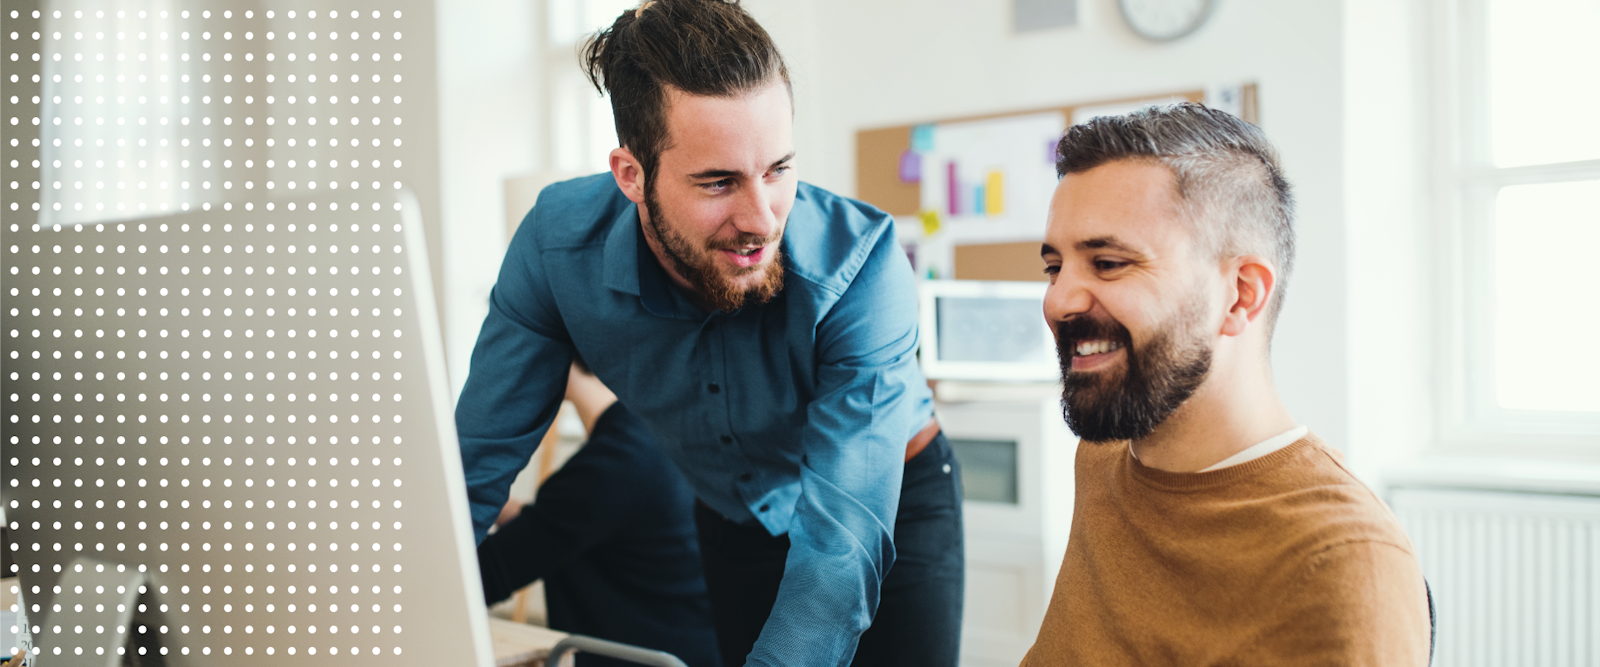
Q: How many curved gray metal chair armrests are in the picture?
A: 1